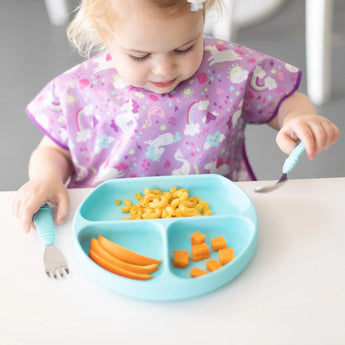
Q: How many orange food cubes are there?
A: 7